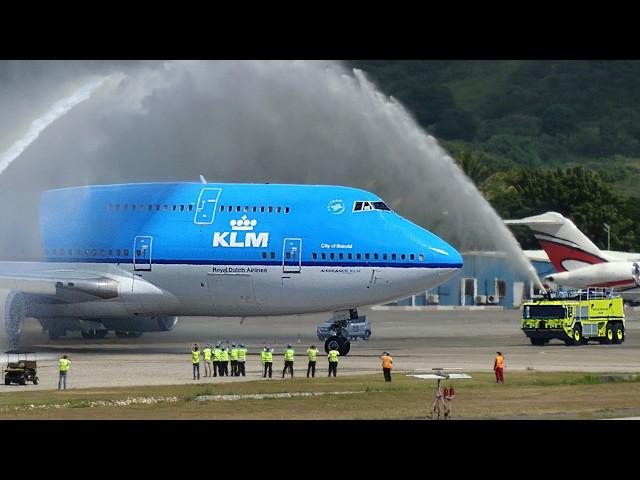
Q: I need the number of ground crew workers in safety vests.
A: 13